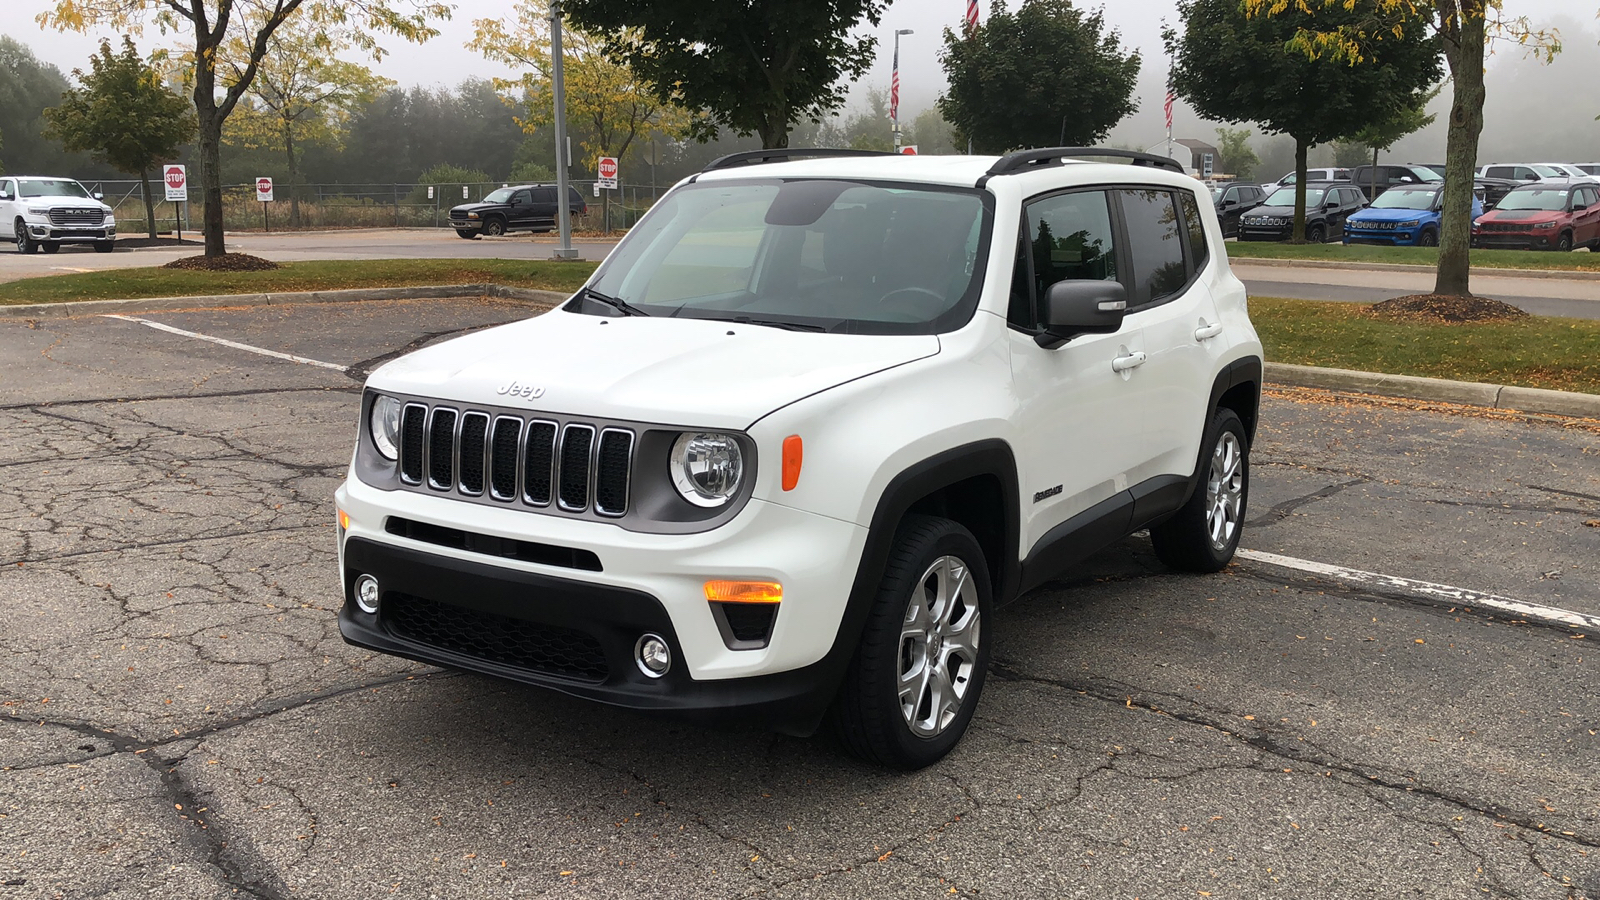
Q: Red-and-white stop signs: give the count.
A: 4